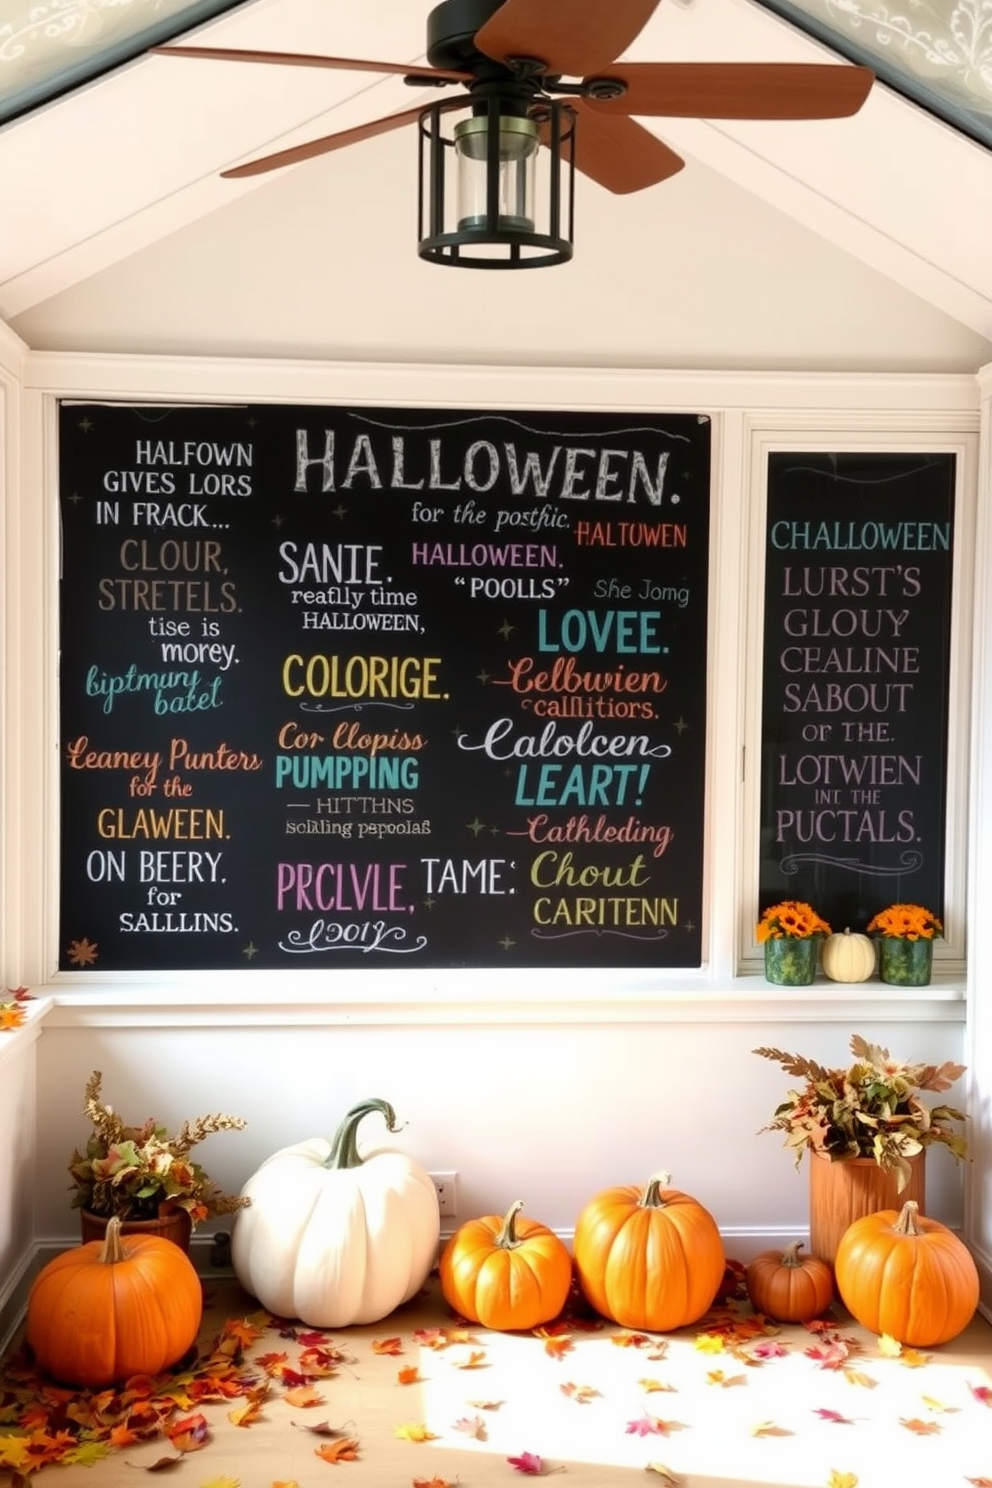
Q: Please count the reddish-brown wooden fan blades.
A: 5